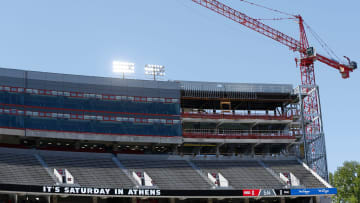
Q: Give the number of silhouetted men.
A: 0